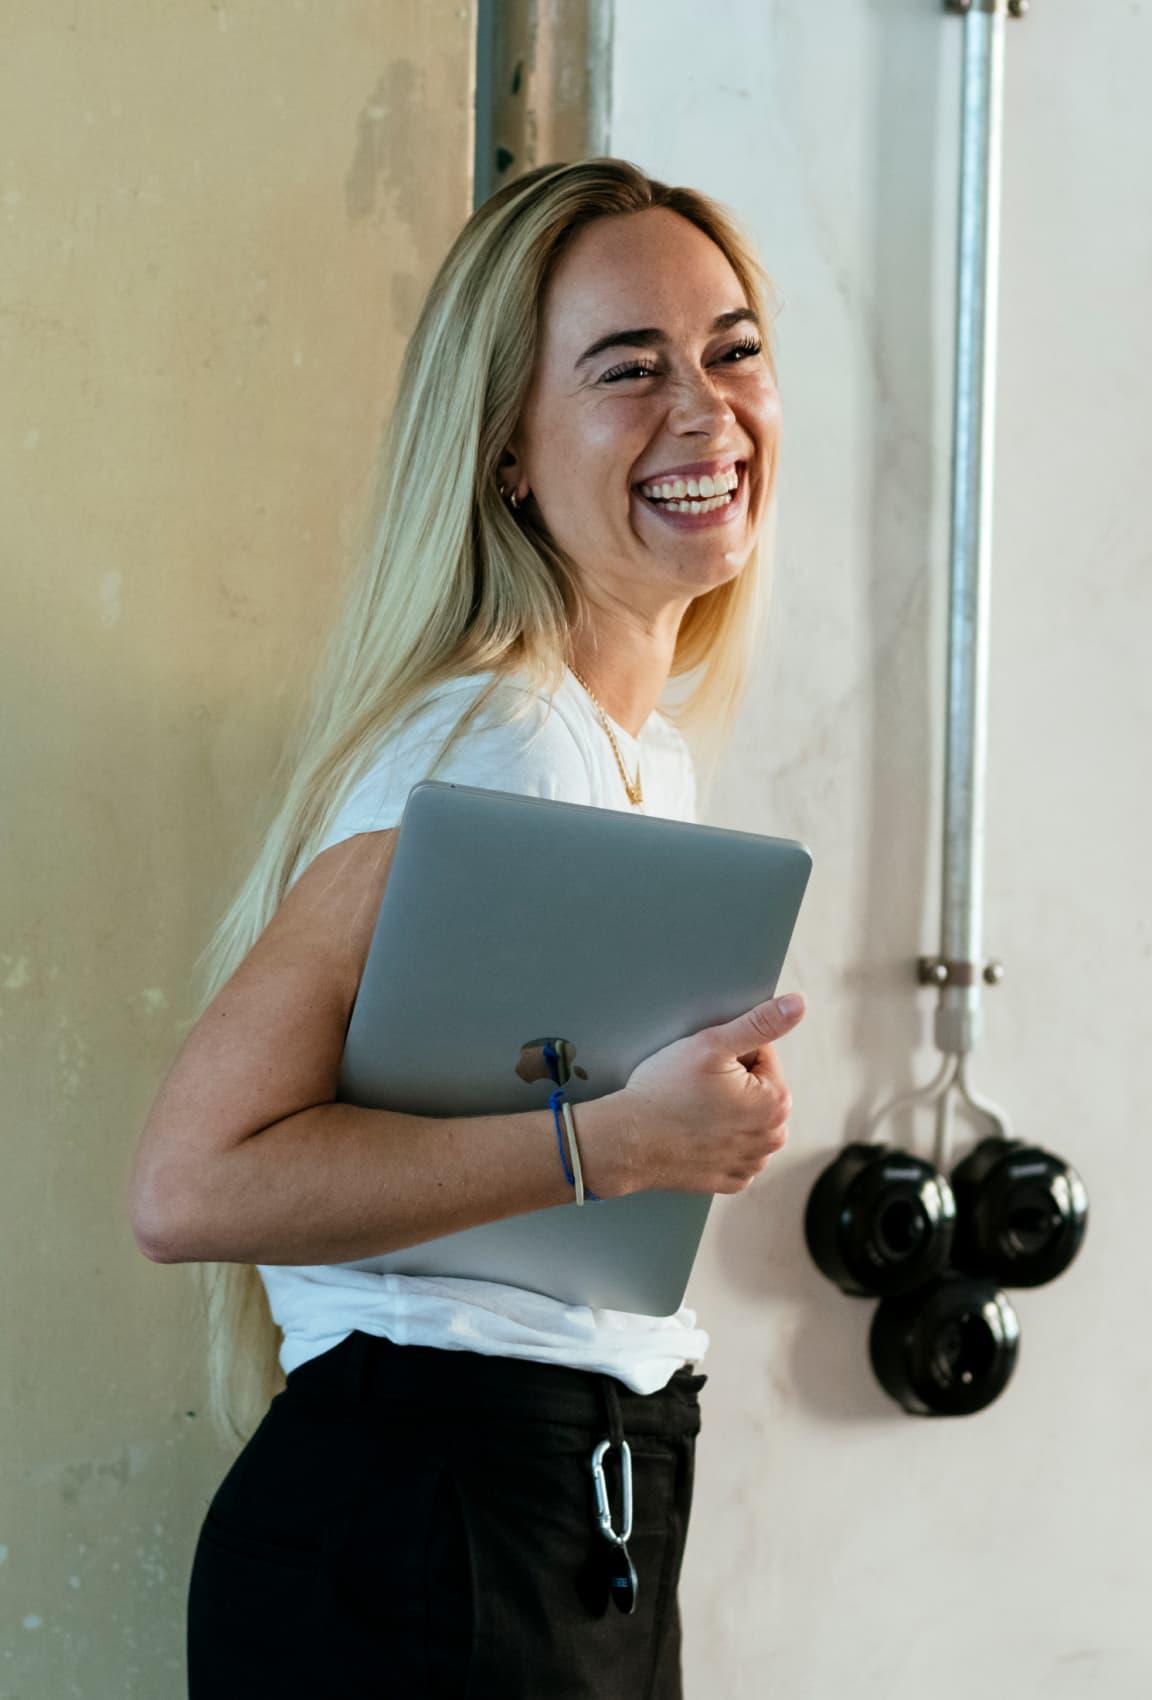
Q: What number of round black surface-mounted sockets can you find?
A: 3